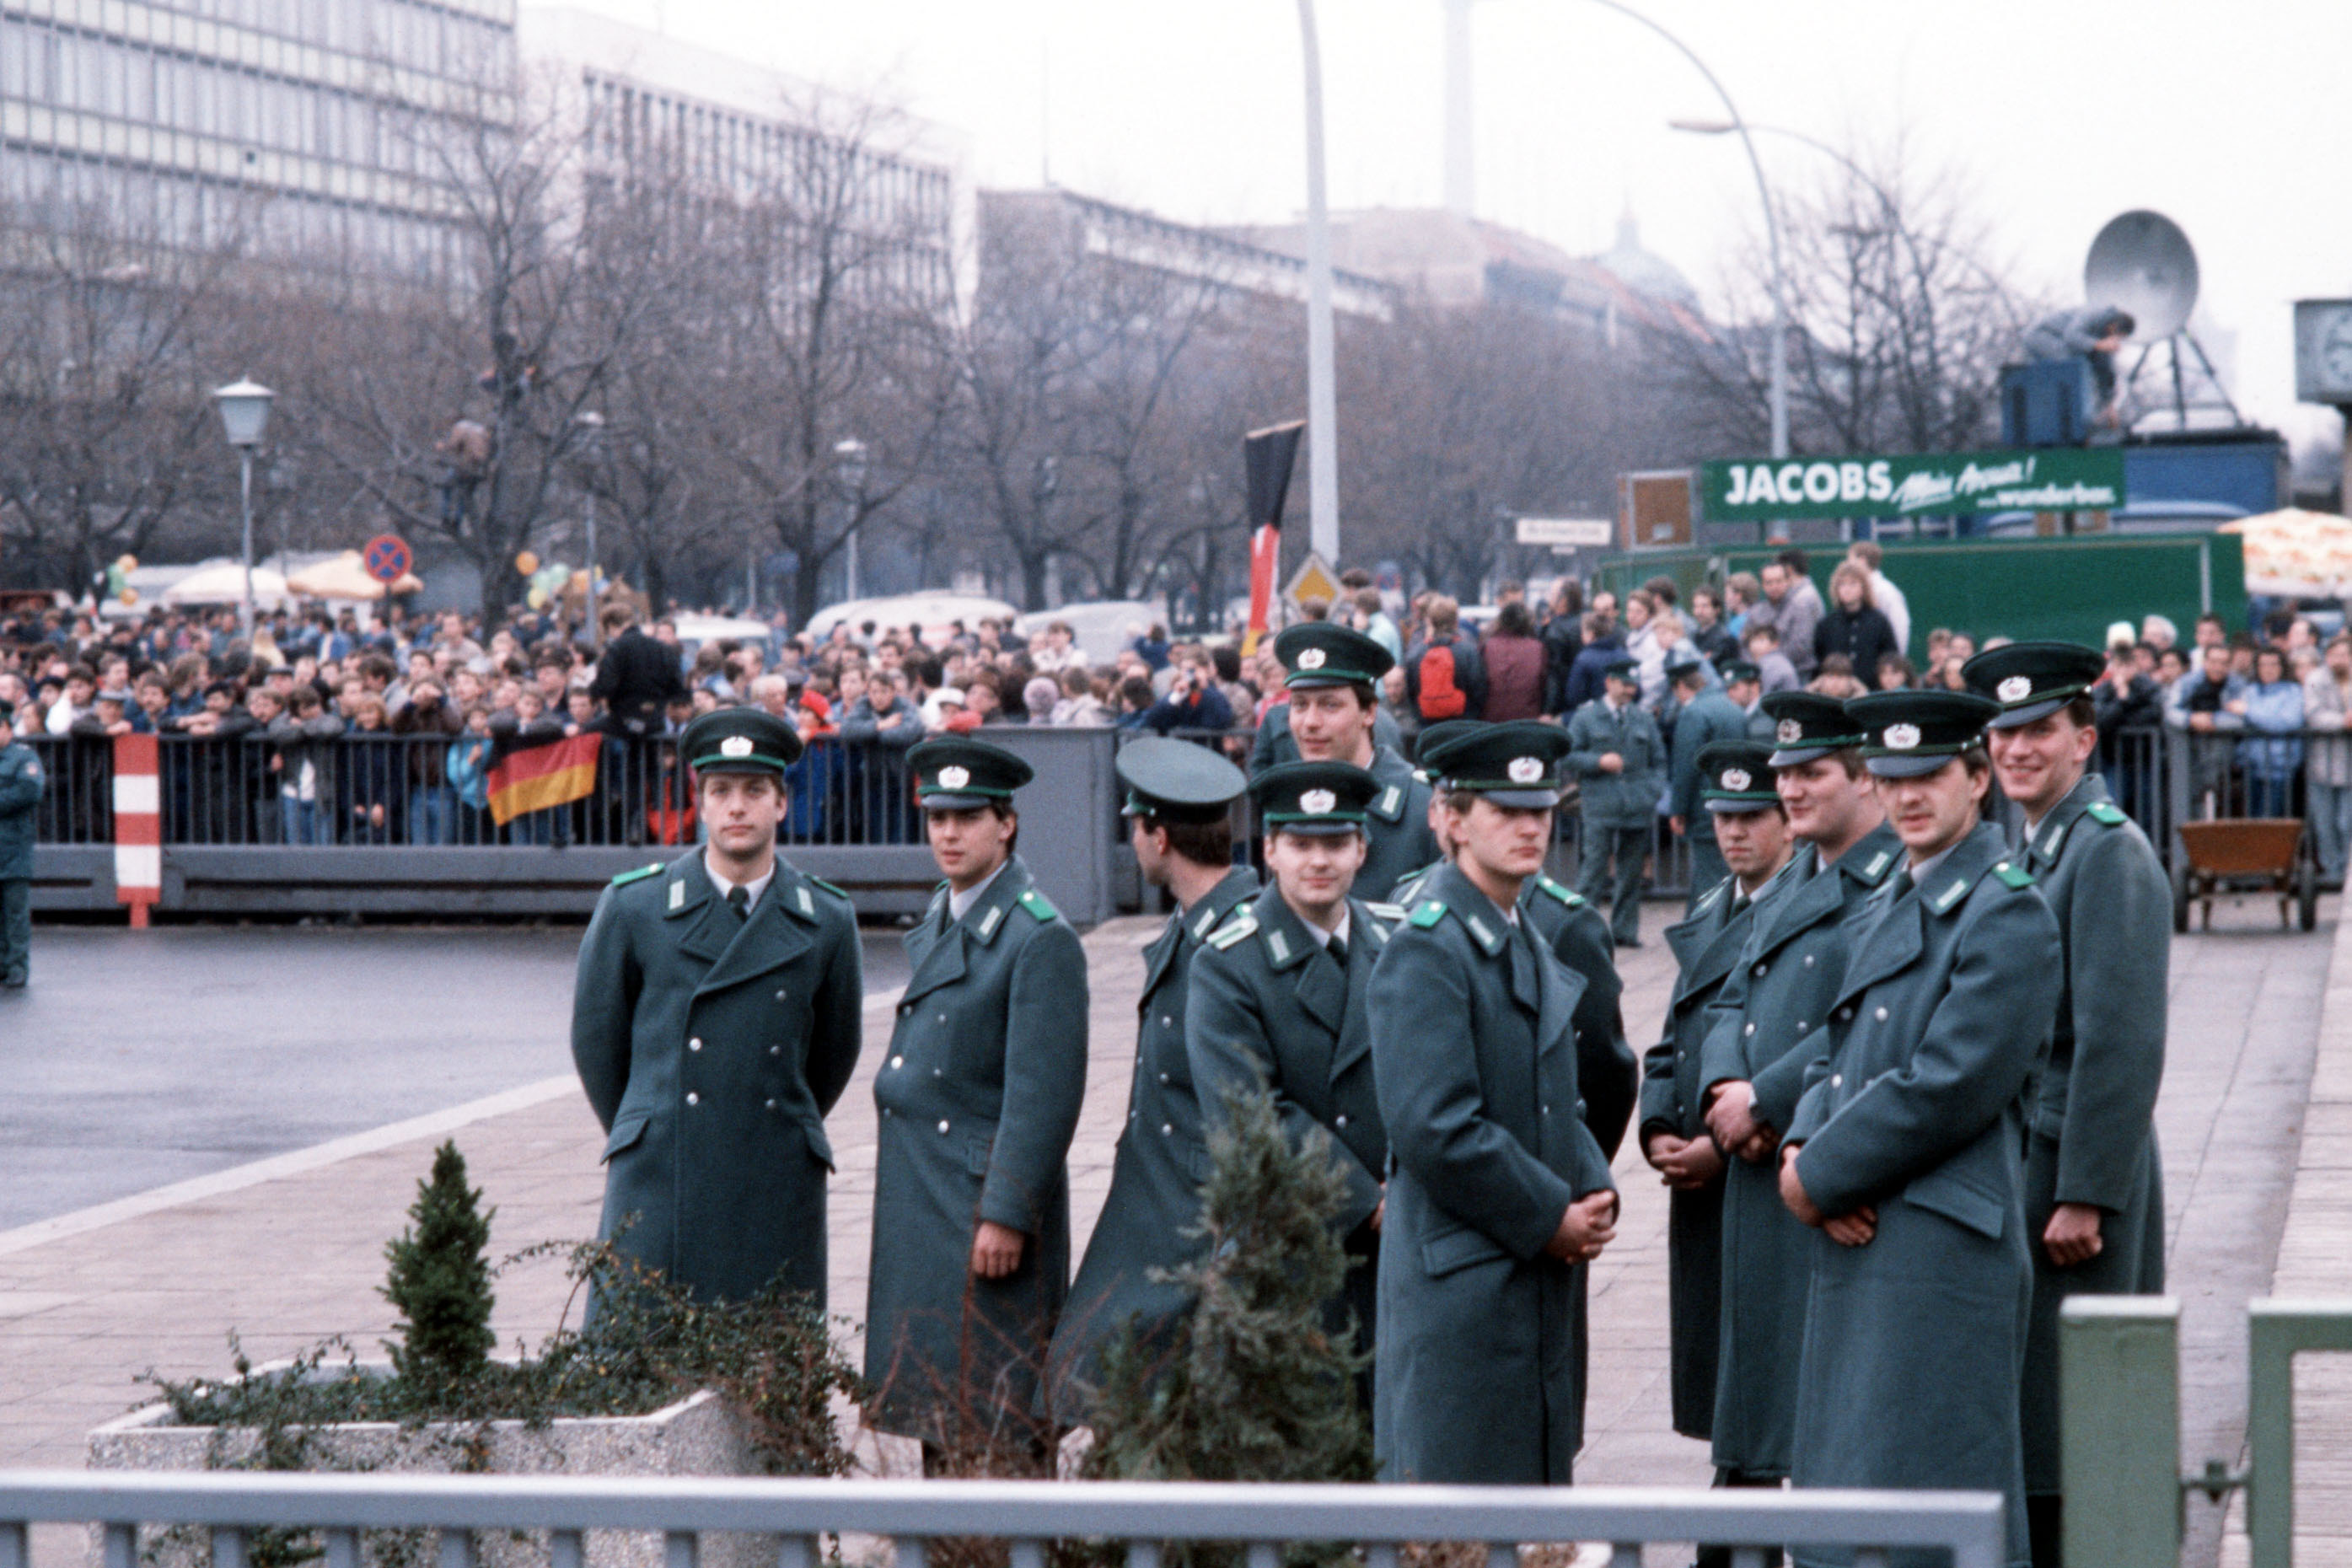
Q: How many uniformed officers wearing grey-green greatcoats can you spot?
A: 11